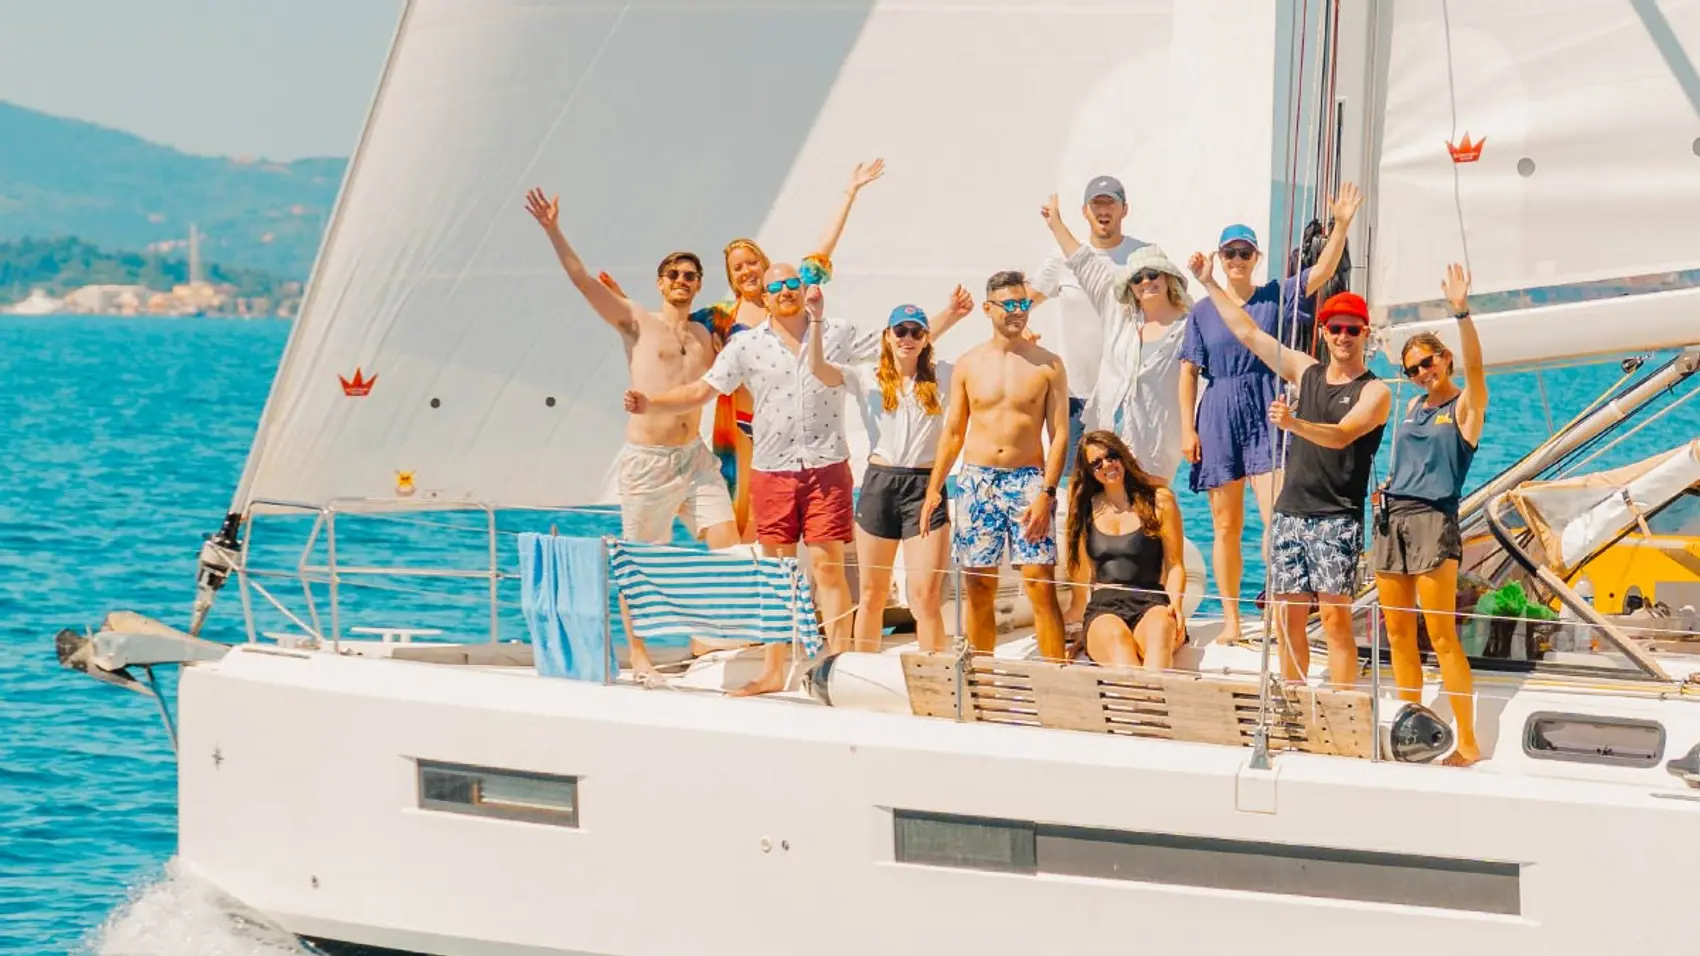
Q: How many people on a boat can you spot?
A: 11